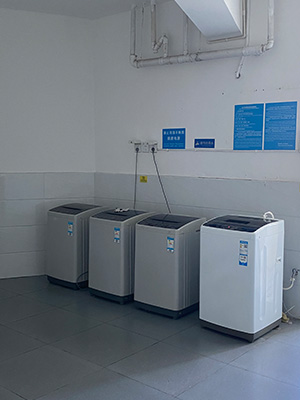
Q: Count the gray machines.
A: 3